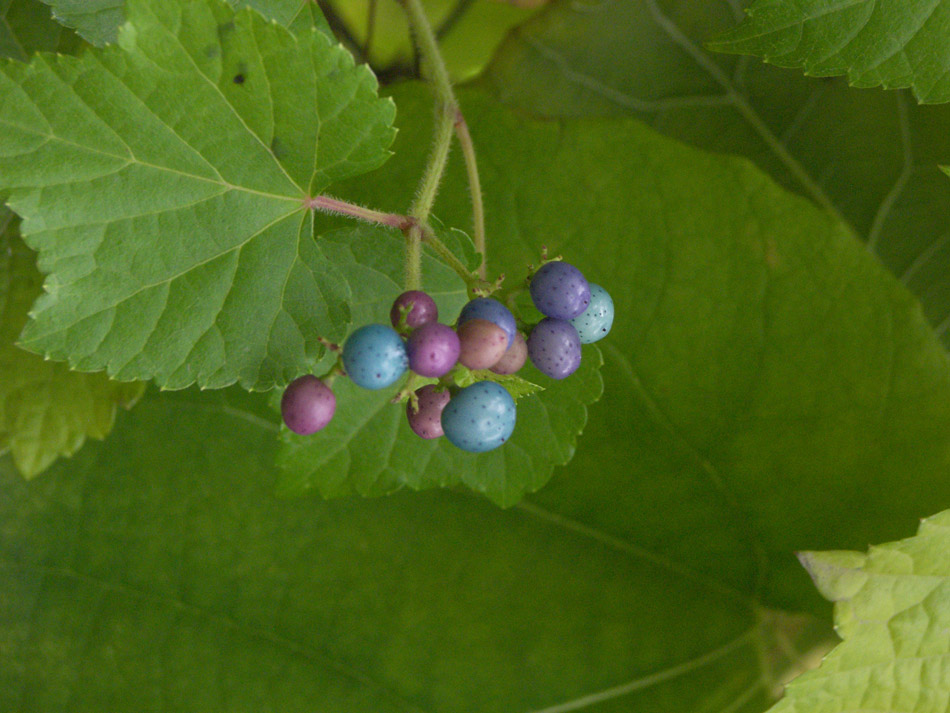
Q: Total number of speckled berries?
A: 12